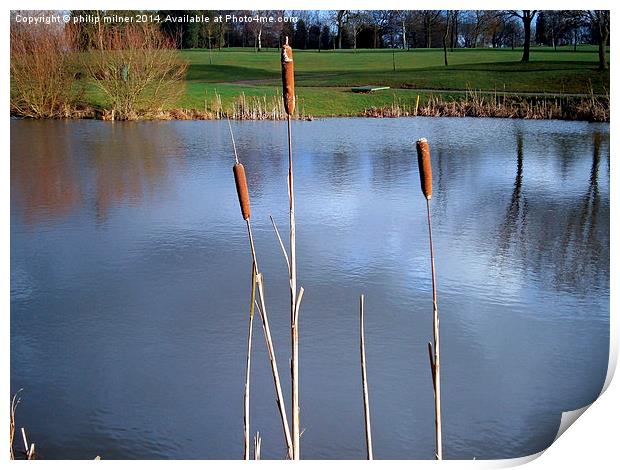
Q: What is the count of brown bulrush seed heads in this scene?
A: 3